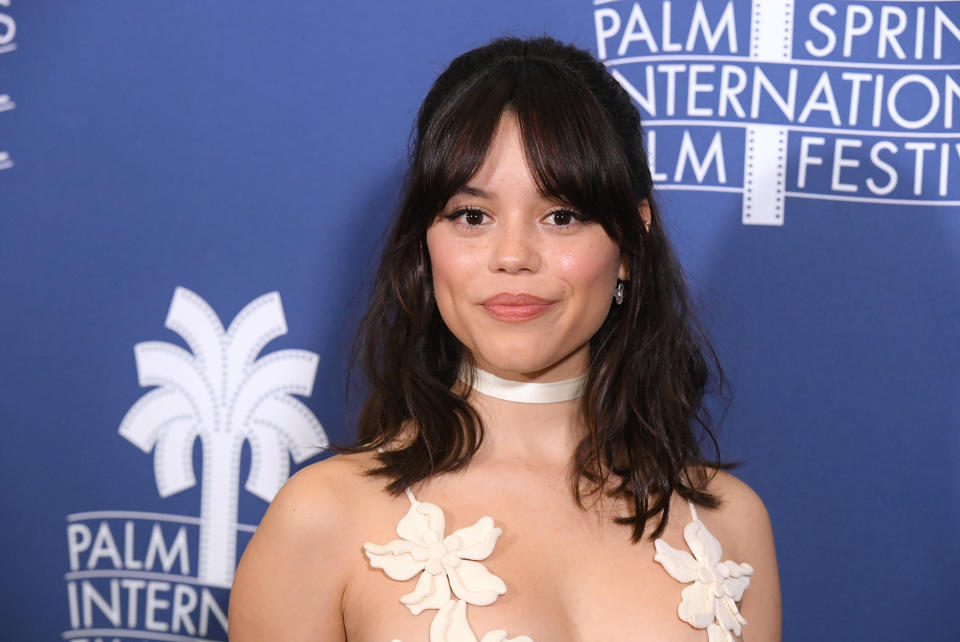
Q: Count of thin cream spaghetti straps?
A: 2